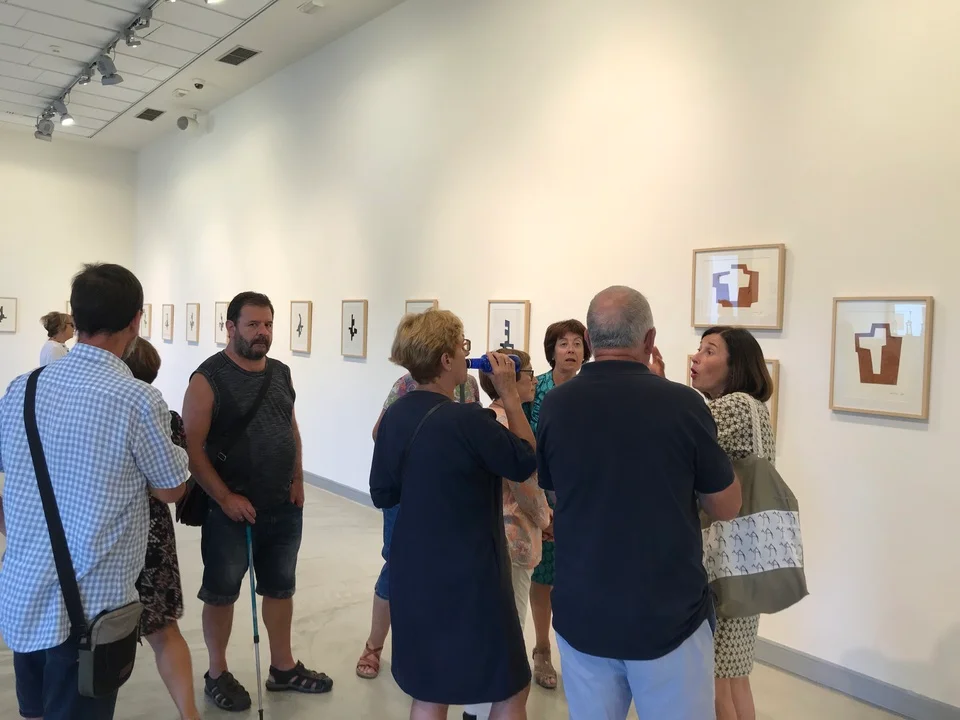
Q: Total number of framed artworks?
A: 13